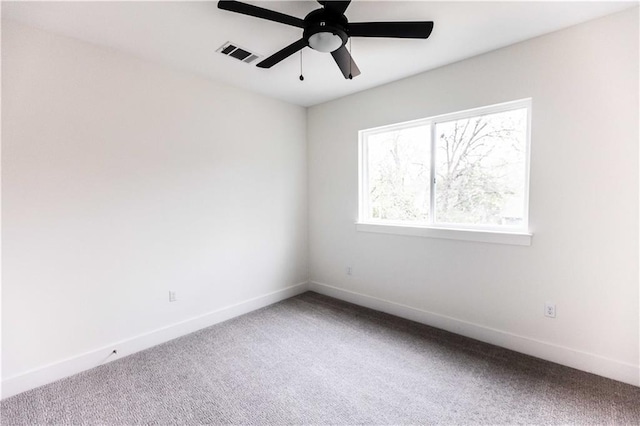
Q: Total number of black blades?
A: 5